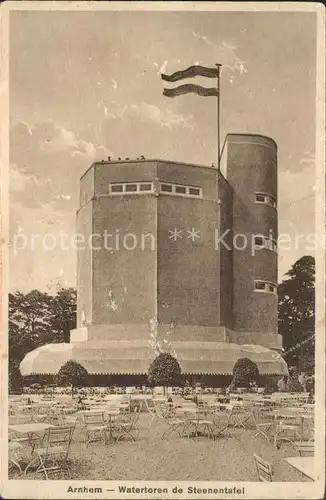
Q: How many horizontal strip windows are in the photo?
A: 5